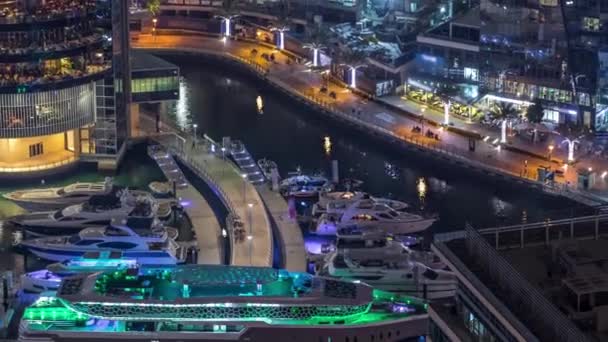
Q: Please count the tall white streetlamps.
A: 7